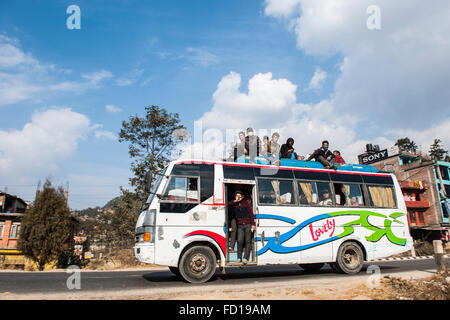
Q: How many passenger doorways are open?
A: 1